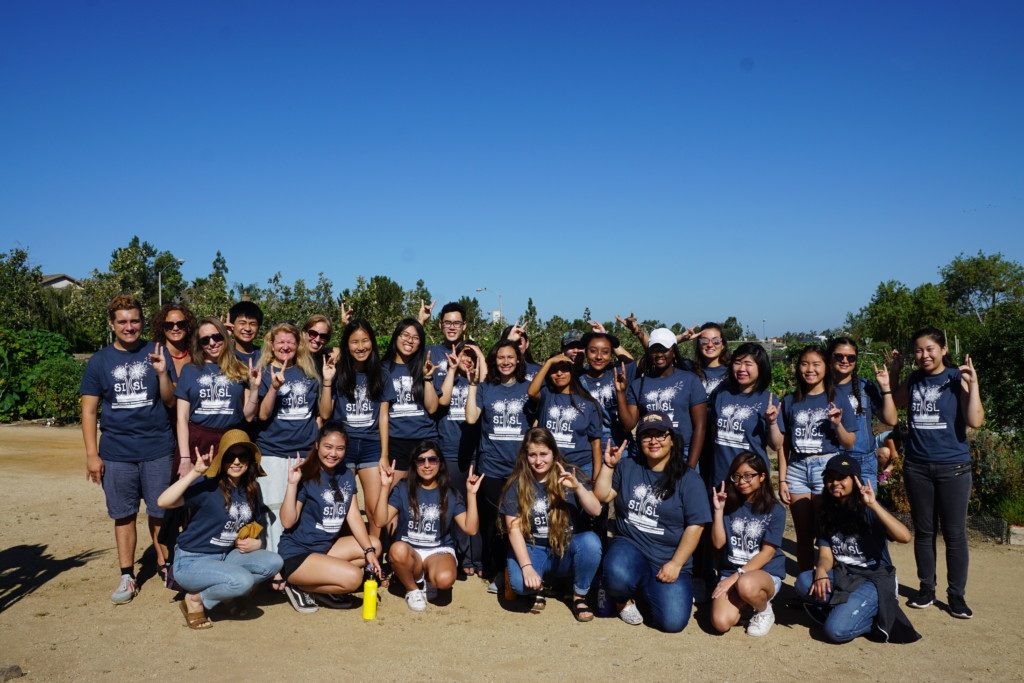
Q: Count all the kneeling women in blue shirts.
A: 7